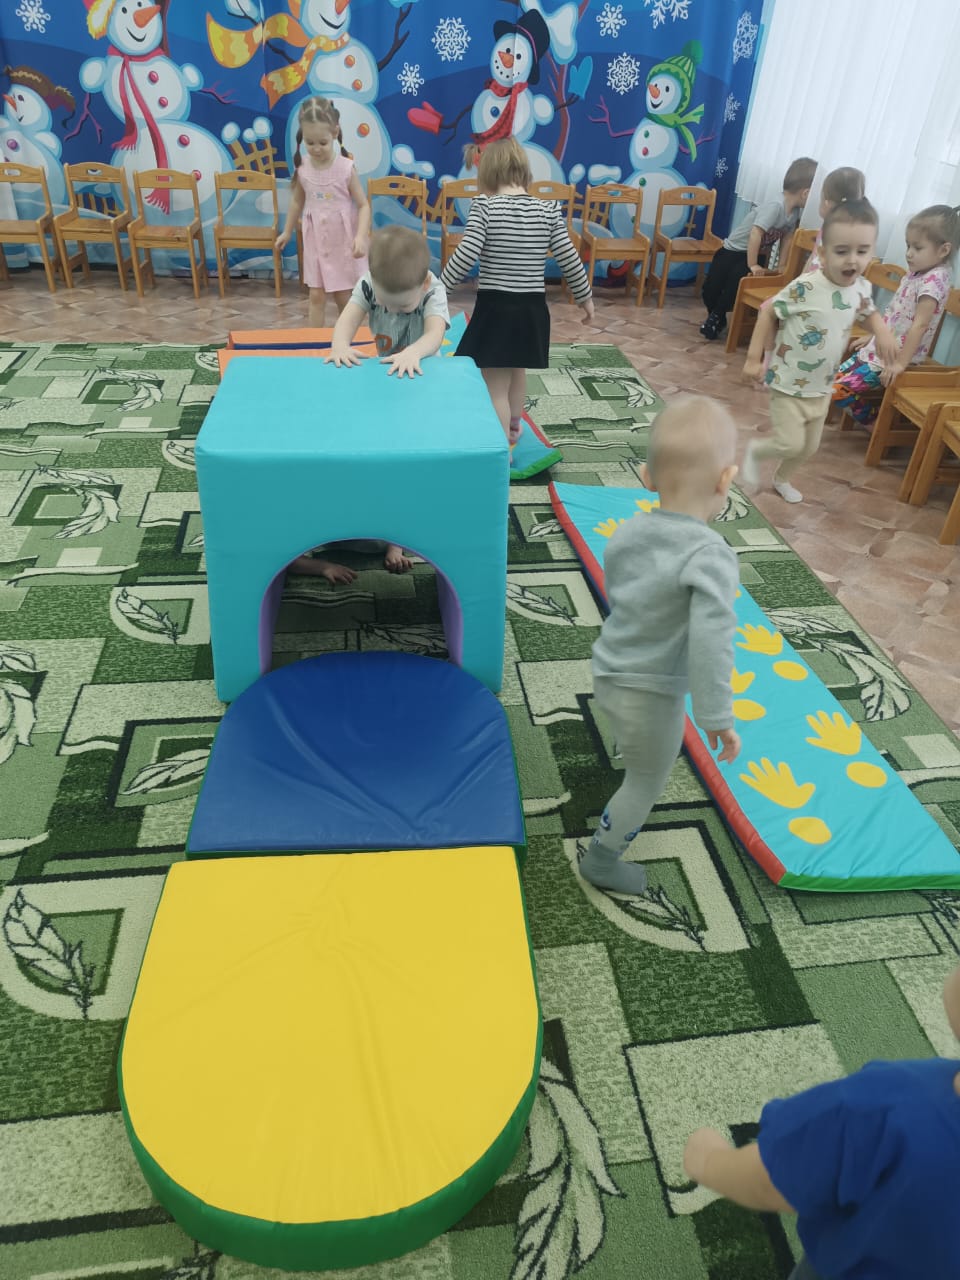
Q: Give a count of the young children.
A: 10